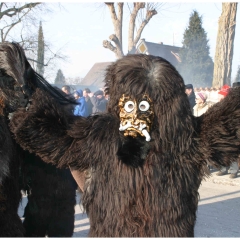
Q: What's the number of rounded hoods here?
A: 1